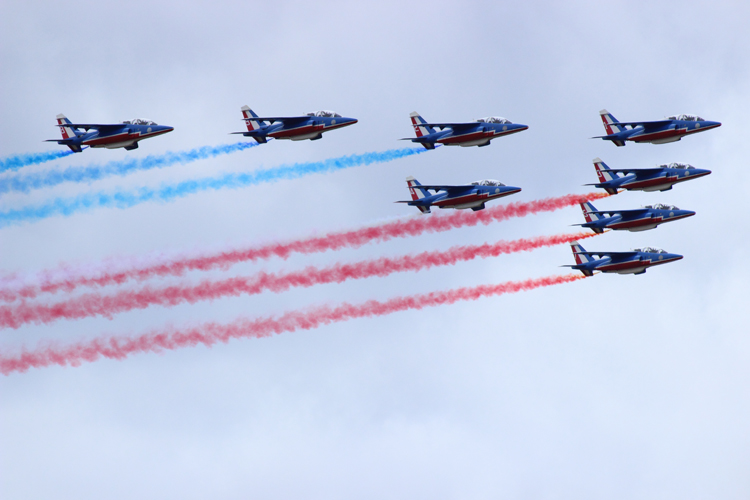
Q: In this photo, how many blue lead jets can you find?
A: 3